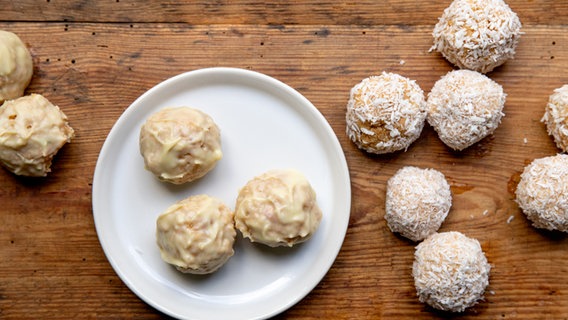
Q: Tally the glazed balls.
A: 5